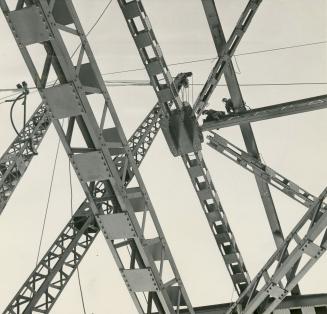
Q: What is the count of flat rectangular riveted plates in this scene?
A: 7